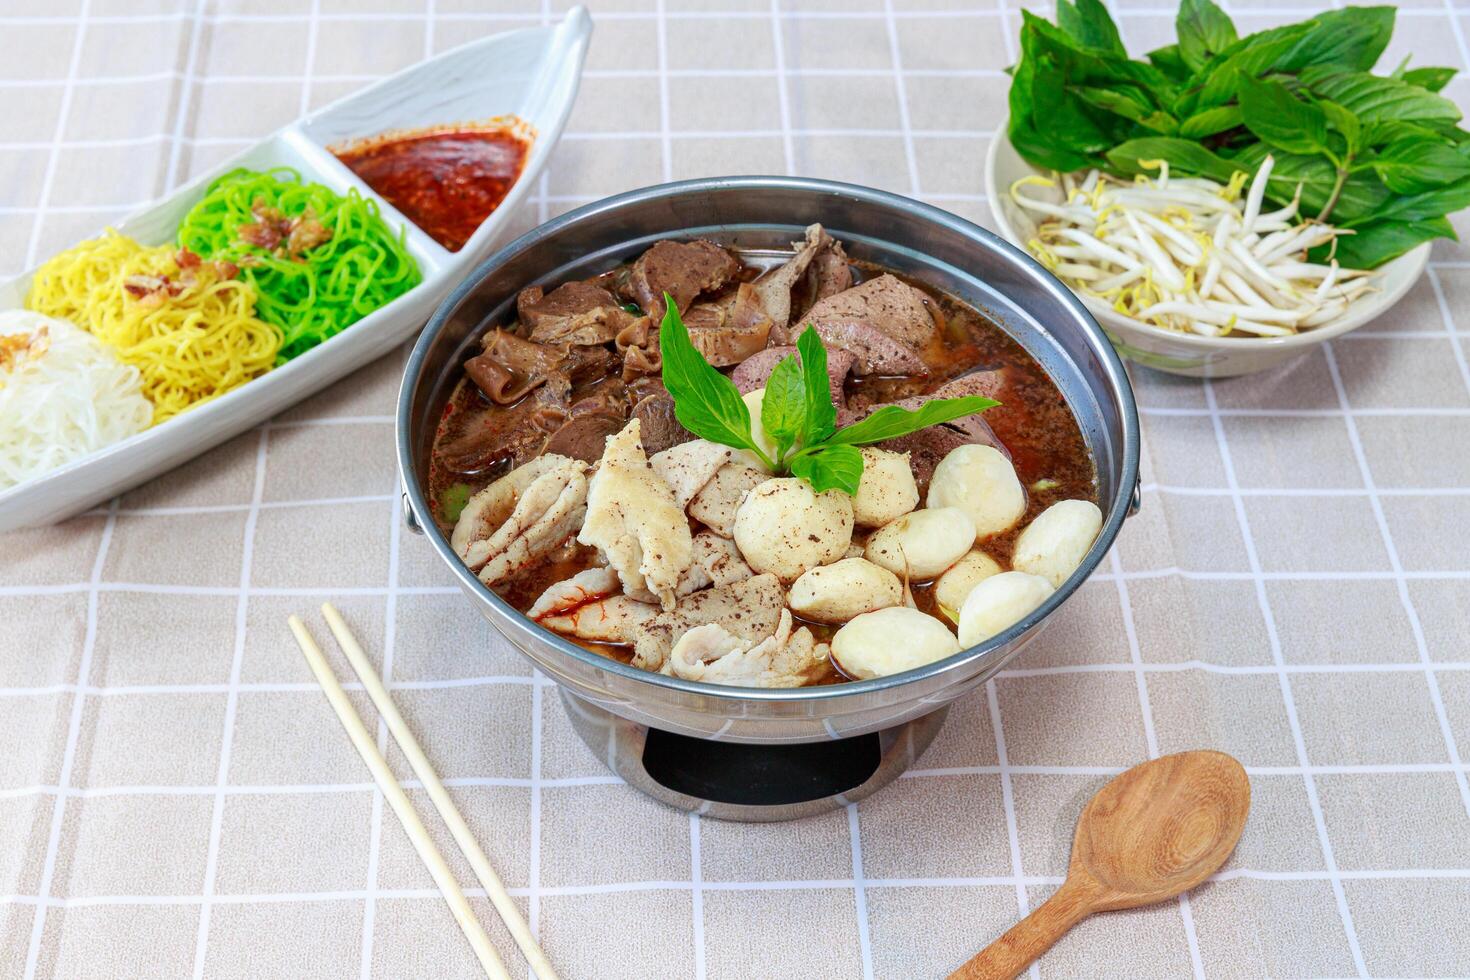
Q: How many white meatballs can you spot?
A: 10